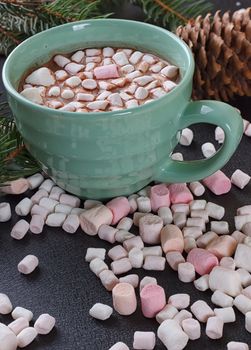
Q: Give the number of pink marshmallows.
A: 7